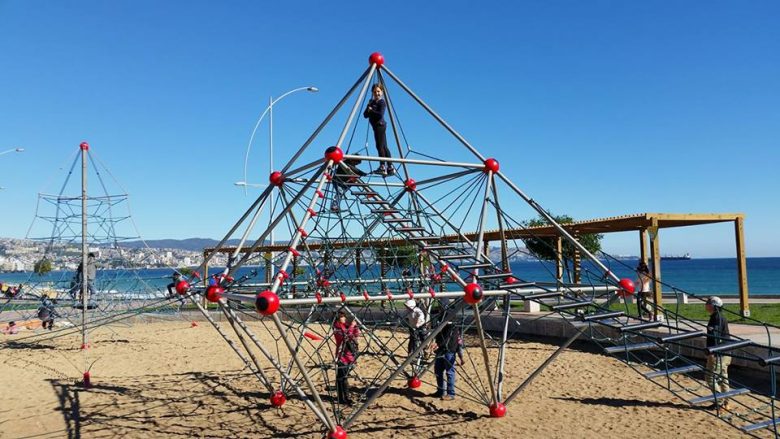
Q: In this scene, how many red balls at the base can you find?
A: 4